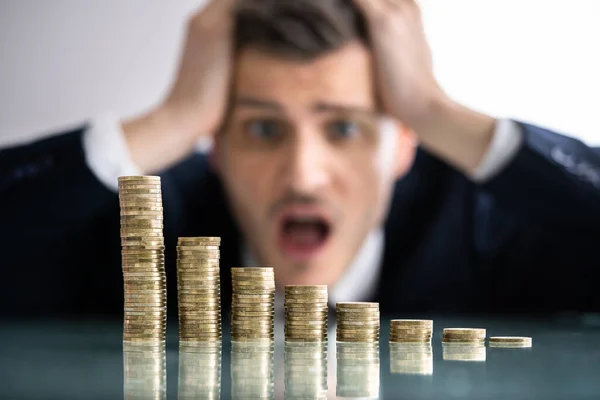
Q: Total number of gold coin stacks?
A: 8